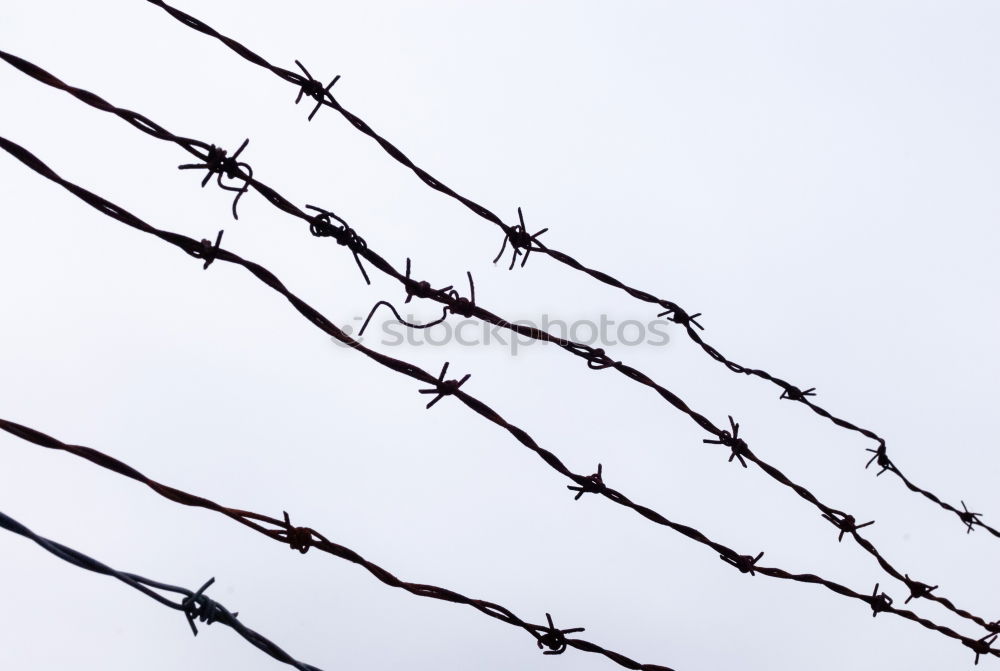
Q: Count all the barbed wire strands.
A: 5